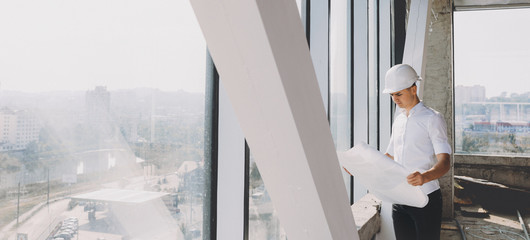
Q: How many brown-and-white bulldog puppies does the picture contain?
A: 0